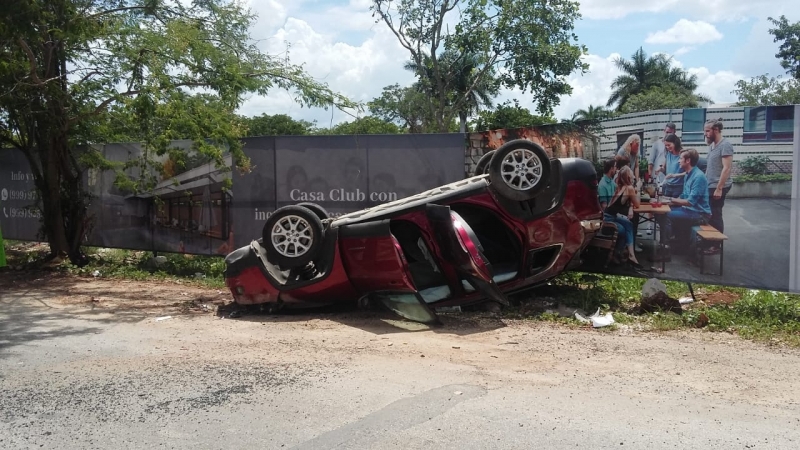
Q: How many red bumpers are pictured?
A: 2